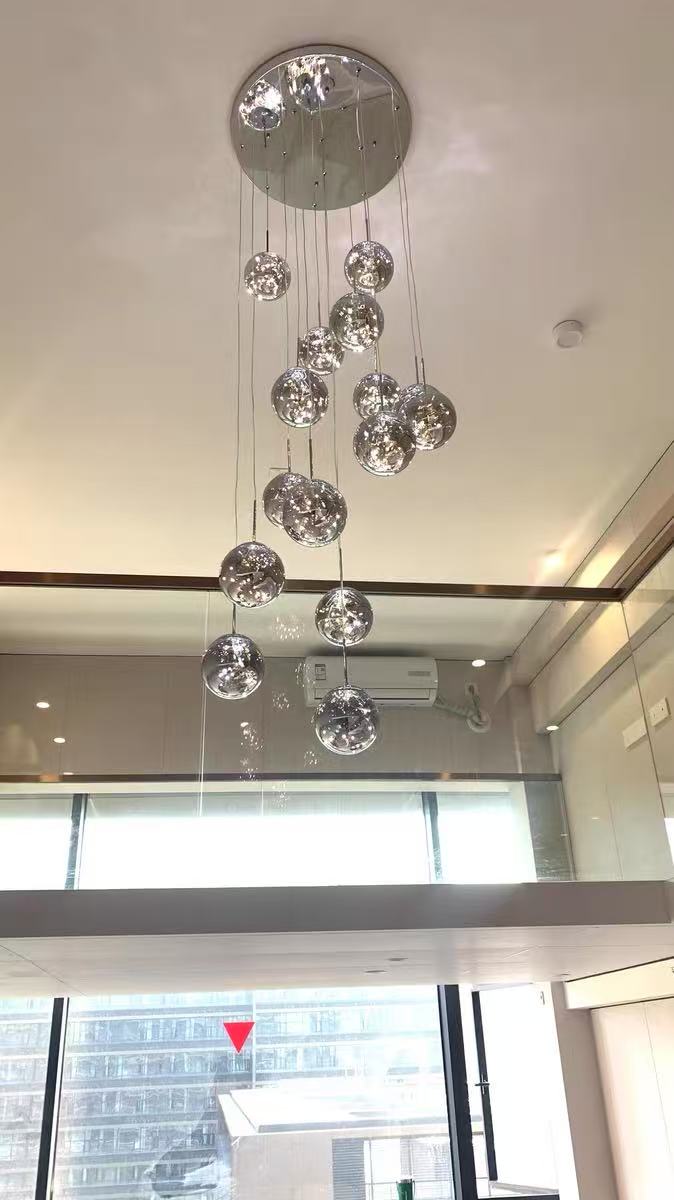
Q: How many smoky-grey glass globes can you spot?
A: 15